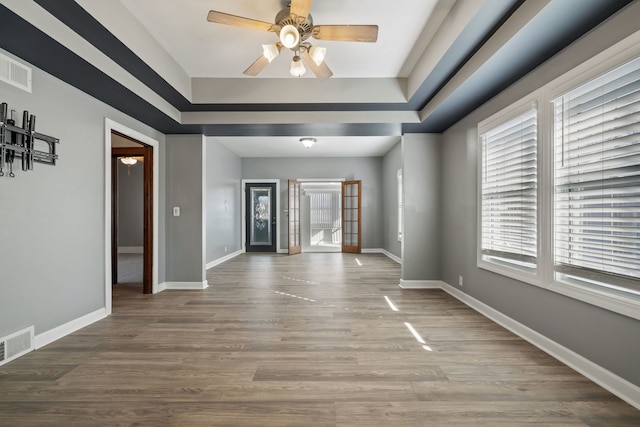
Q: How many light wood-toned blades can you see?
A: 5